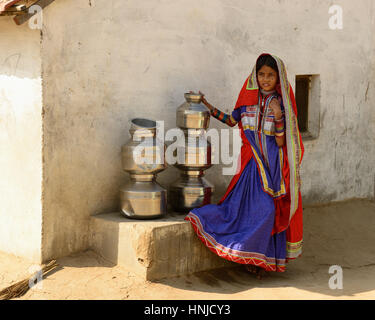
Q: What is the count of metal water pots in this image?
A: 5